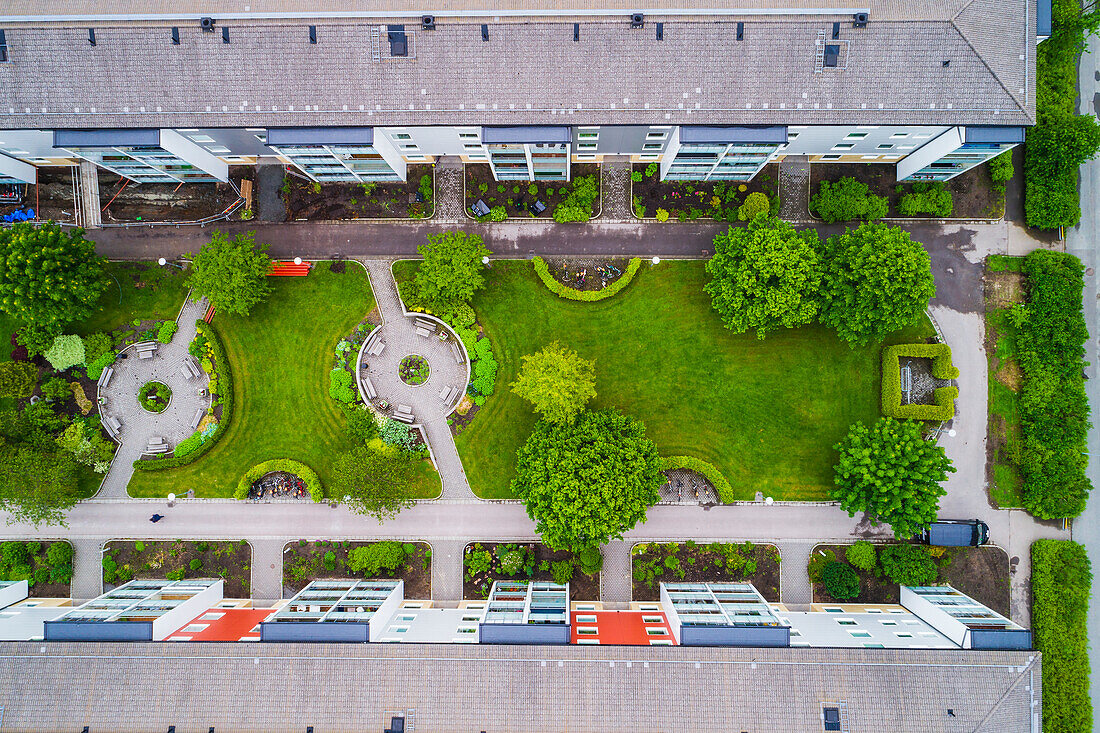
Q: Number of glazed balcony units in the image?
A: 12